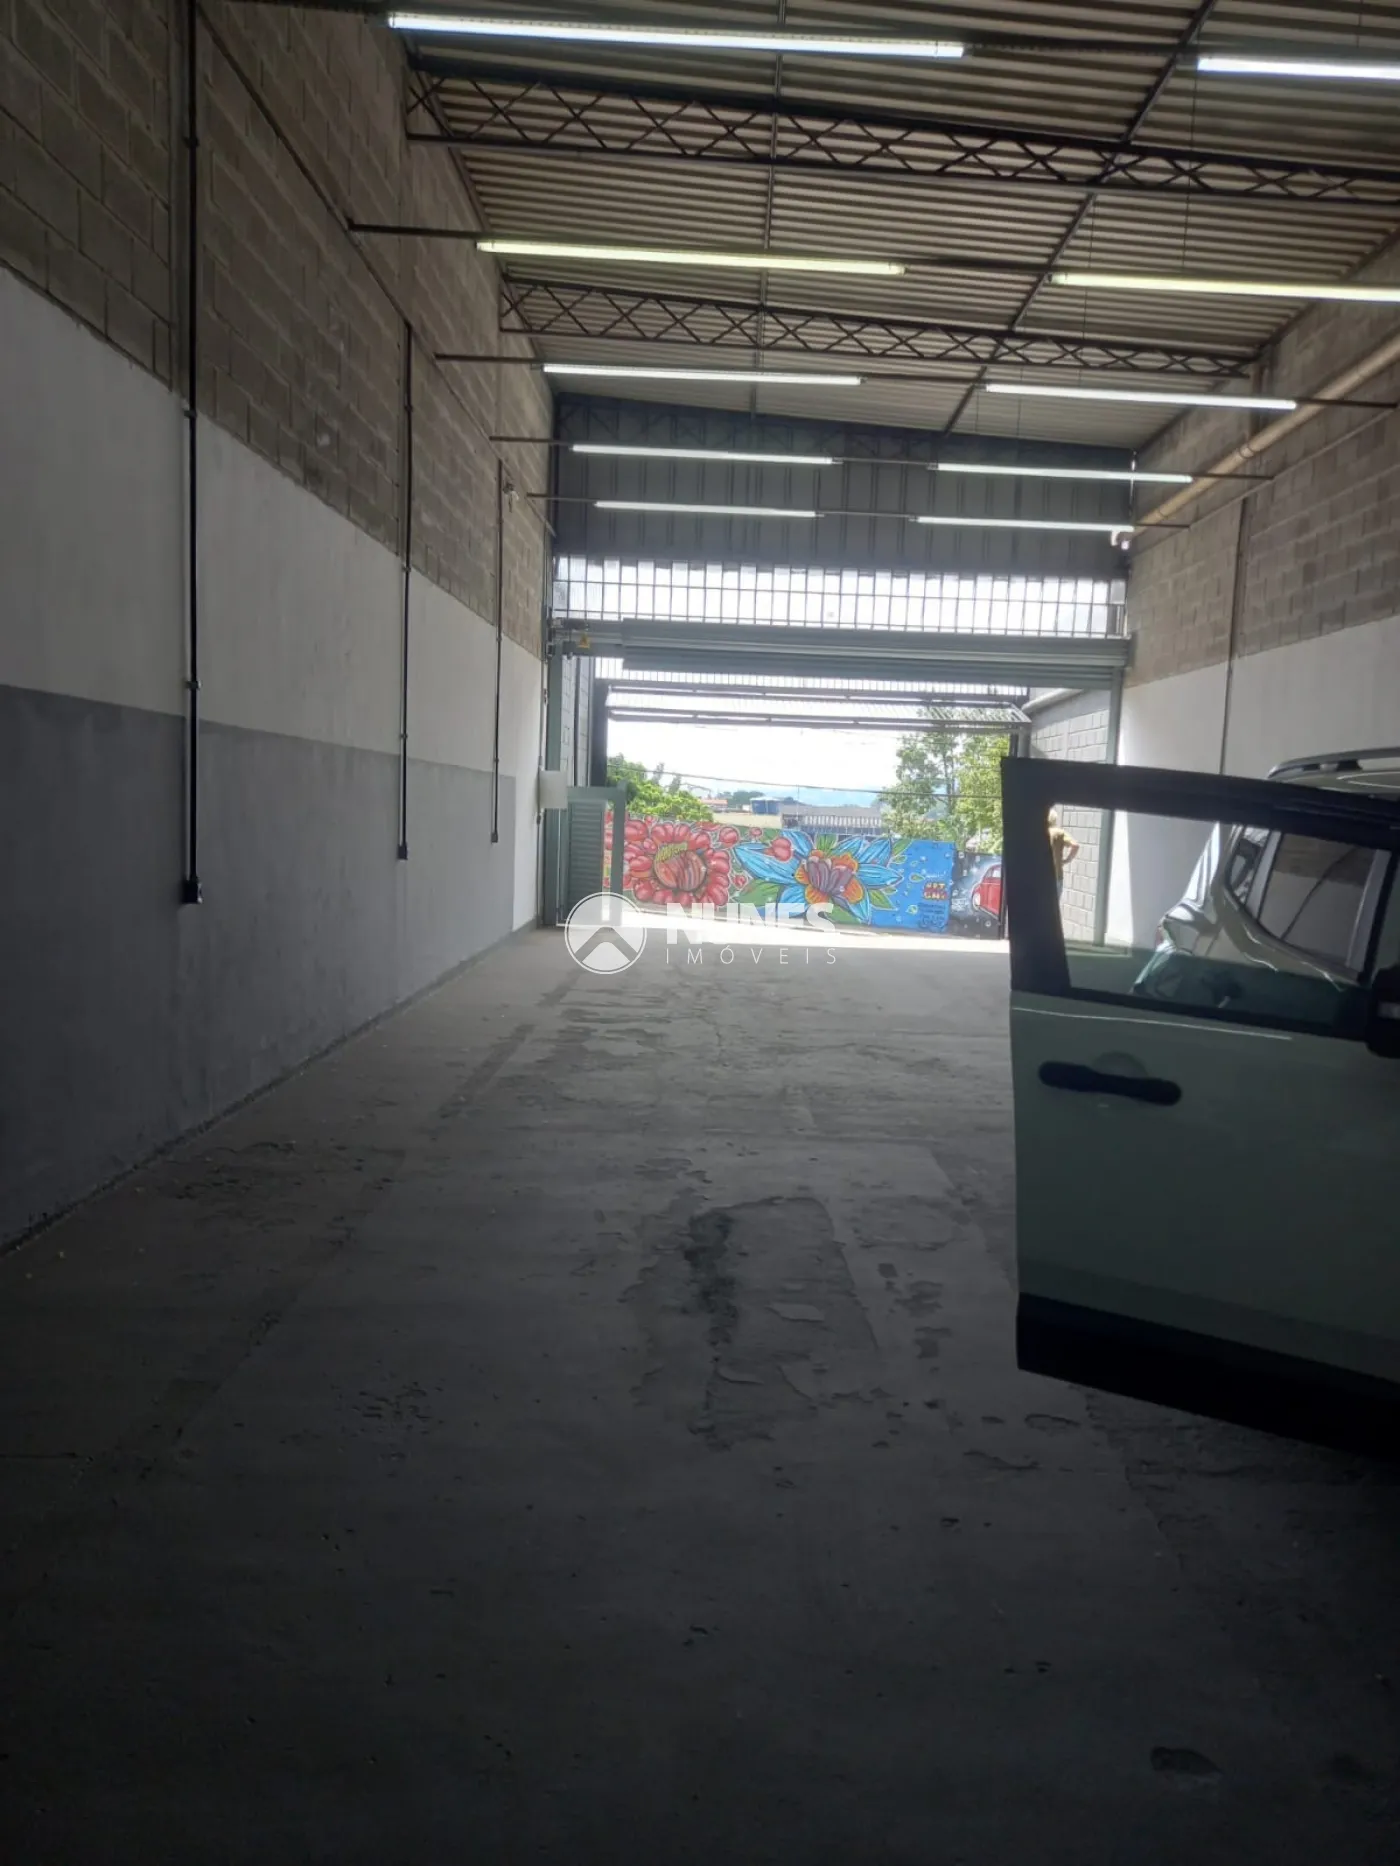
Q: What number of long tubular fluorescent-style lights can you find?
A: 10